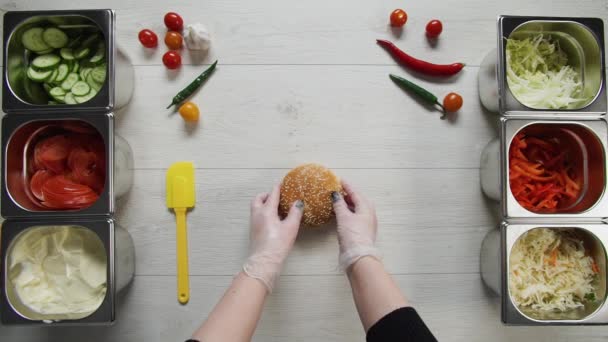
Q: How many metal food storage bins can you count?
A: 6